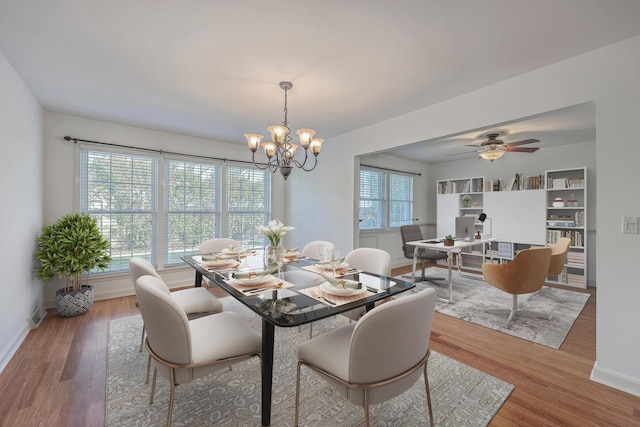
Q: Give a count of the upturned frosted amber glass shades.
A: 6